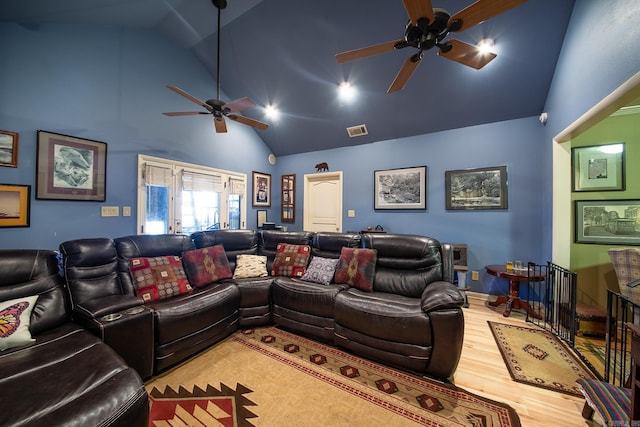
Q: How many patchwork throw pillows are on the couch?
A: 2